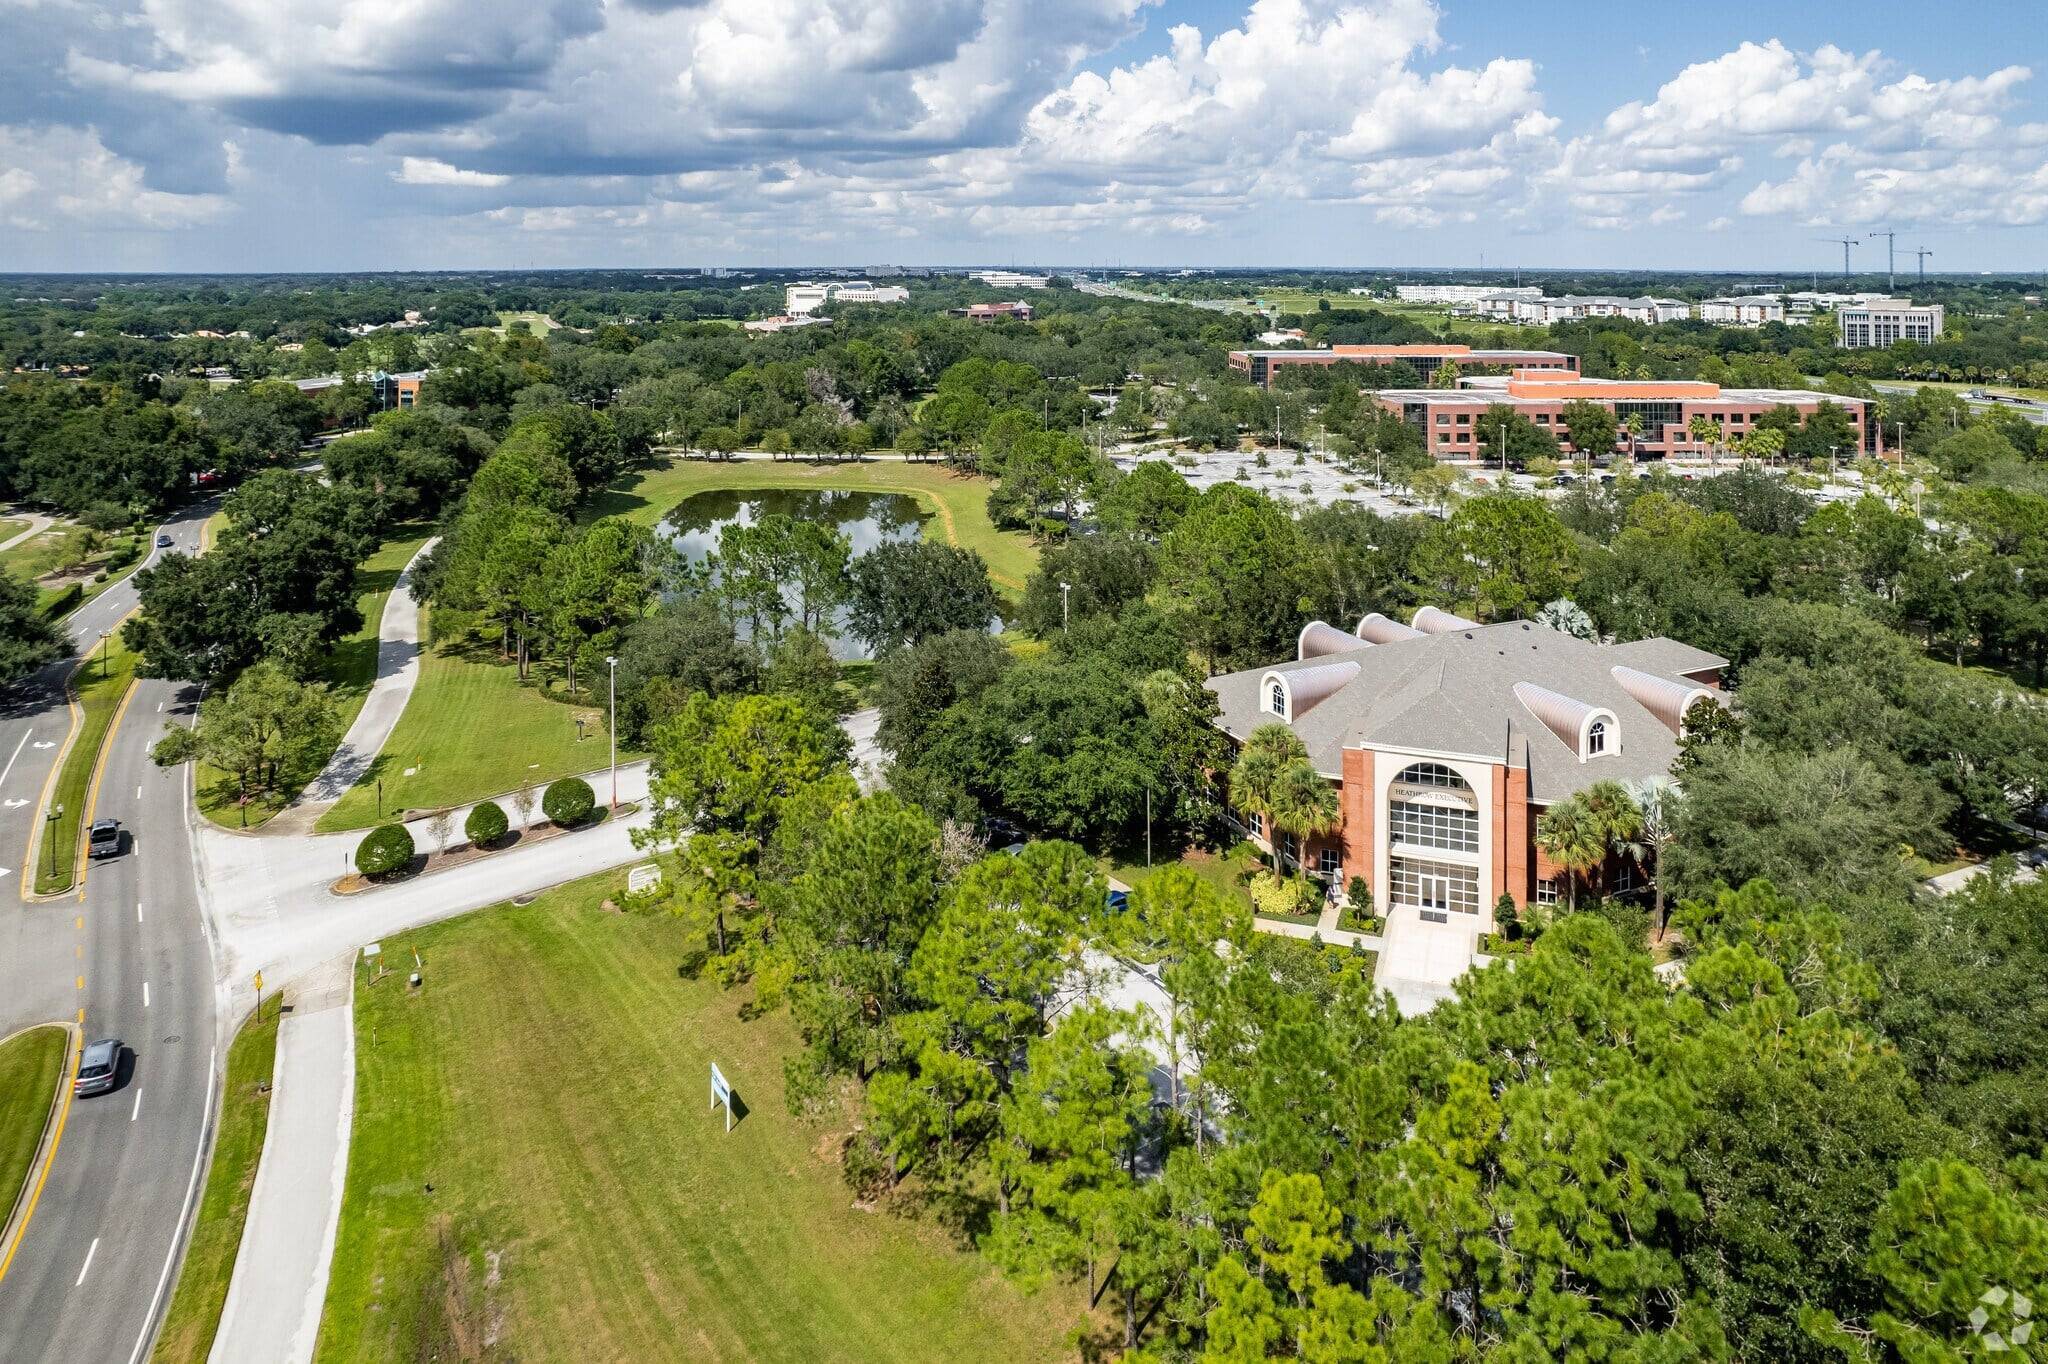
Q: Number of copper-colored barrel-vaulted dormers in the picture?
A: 6